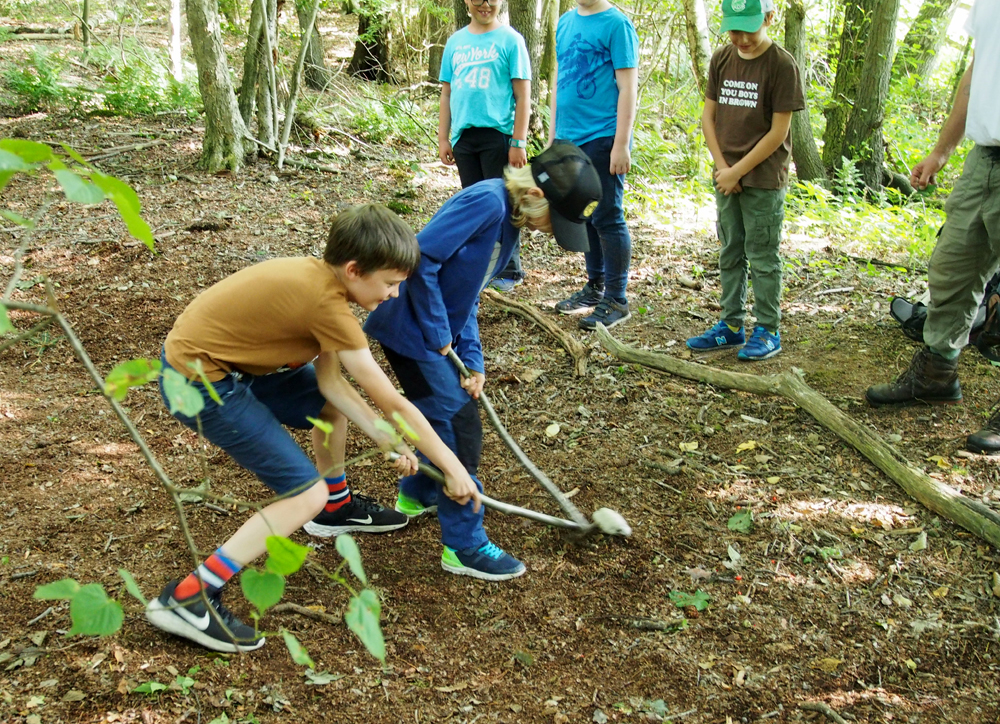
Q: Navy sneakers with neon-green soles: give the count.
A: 2